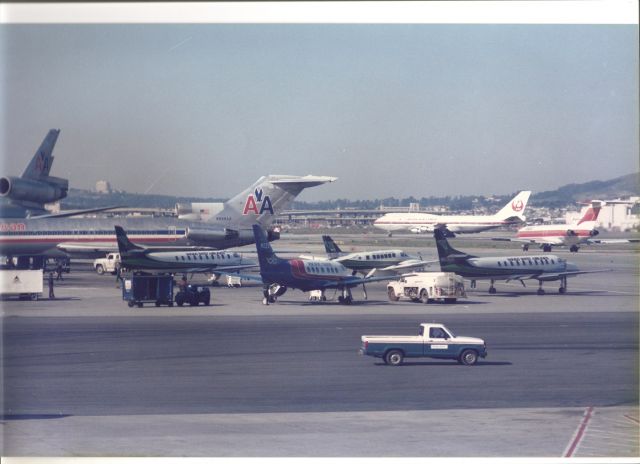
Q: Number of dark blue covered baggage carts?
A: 1